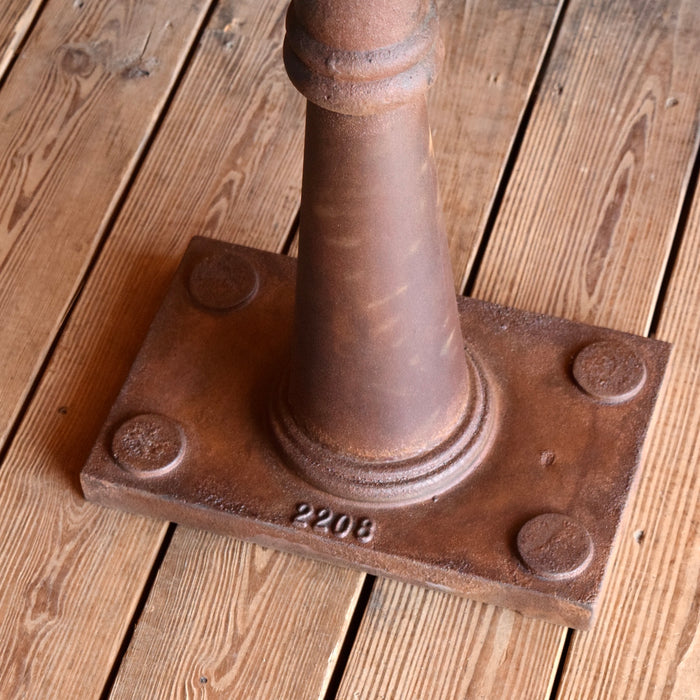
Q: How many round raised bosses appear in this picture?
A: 4